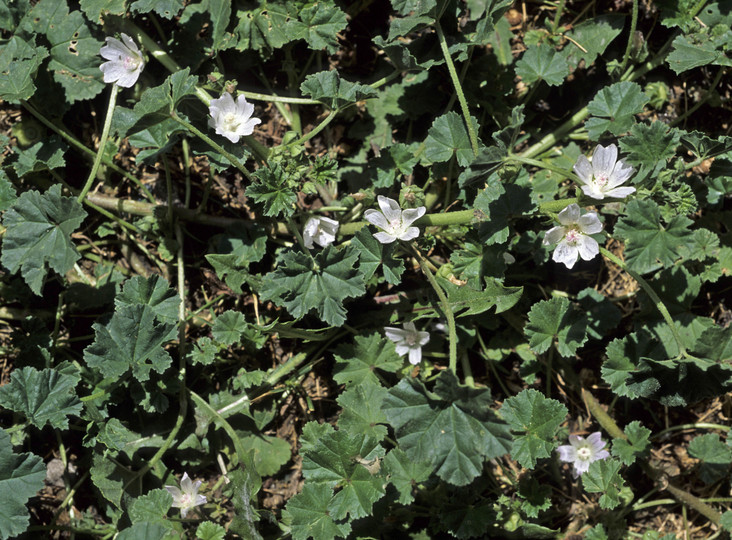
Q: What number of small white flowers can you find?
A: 9